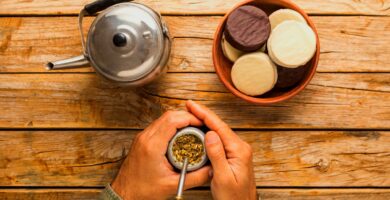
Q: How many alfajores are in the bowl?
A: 6